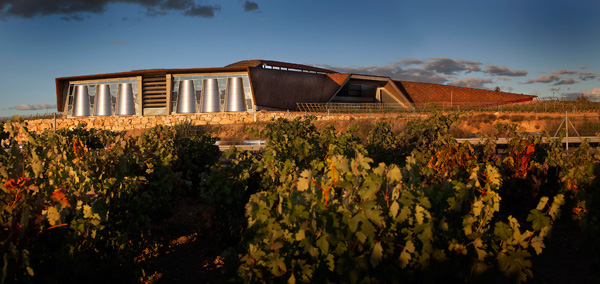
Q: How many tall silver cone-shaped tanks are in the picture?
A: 6